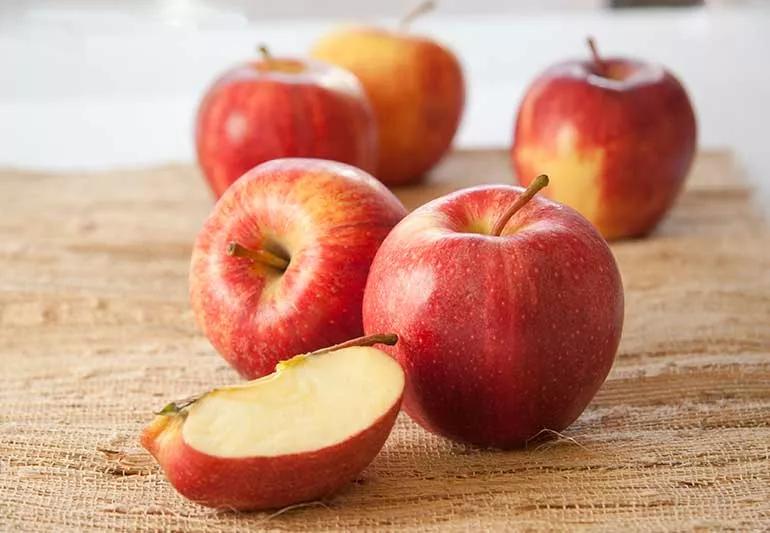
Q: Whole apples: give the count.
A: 5